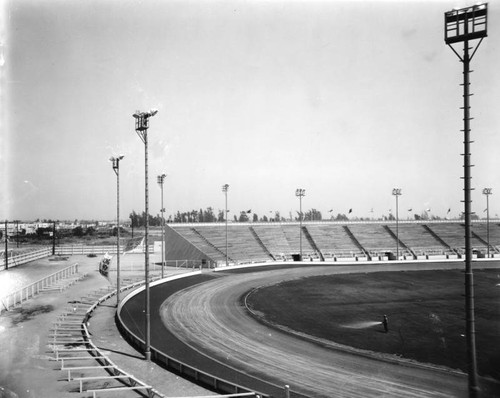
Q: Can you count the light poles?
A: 8